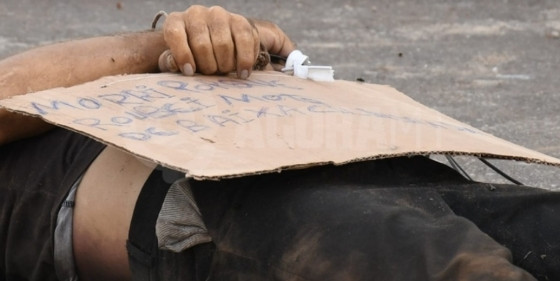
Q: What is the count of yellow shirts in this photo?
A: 0